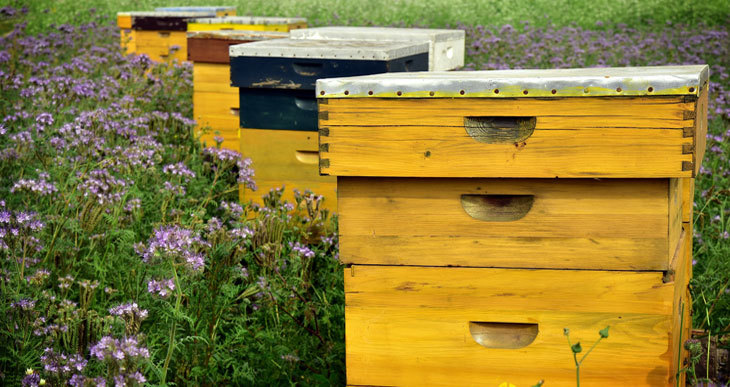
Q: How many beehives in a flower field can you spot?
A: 7